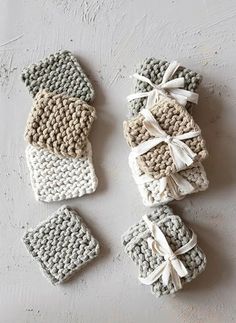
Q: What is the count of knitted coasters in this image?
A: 8